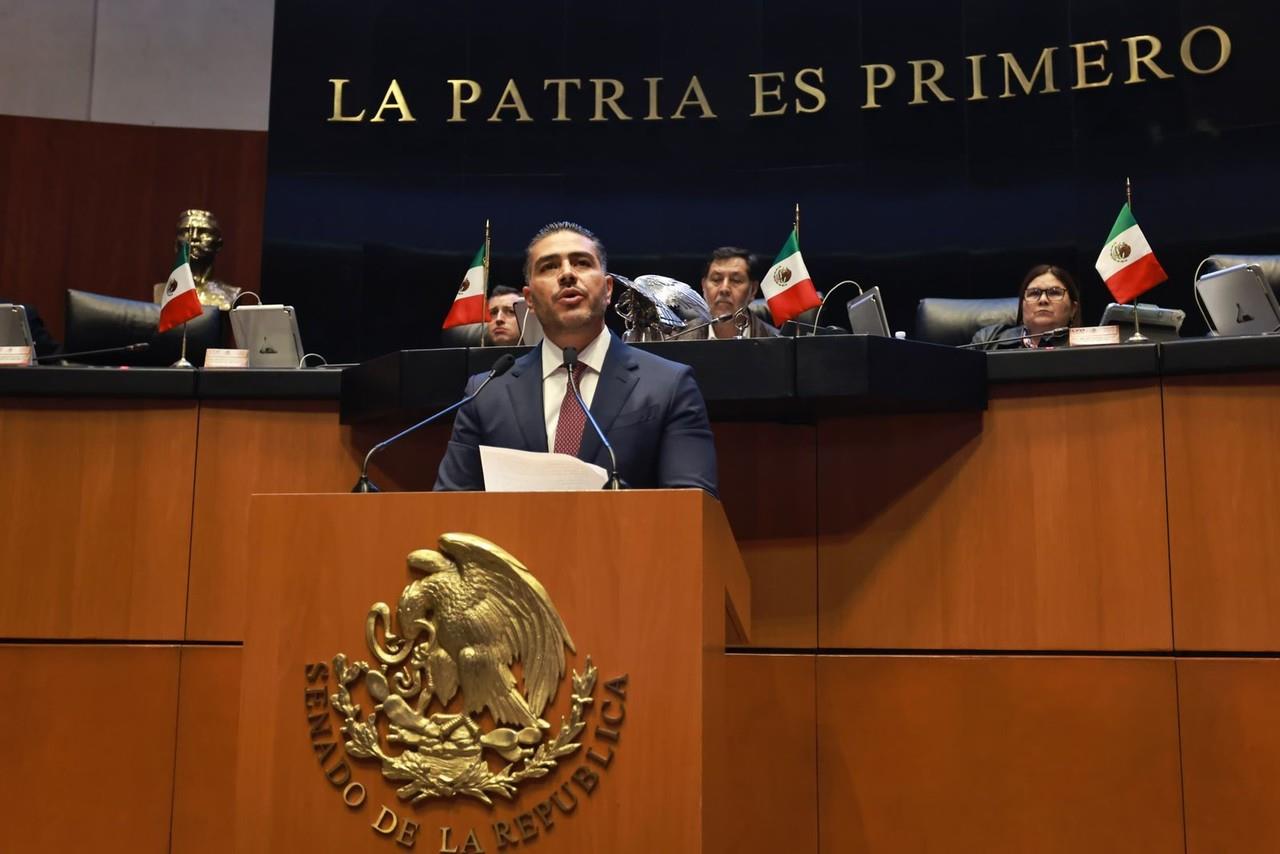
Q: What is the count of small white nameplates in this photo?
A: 3